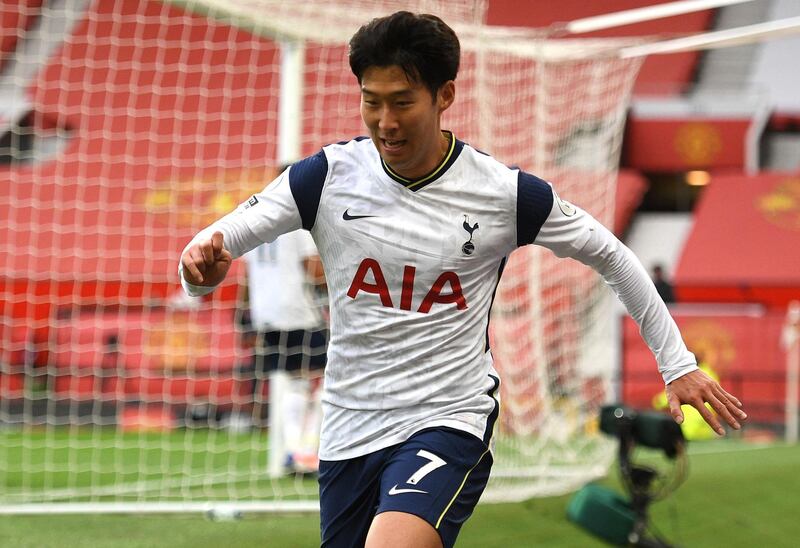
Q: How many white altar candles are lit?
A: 0